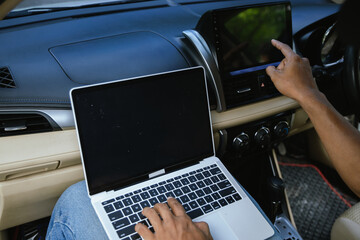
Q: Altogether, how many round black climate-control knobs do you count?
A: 3